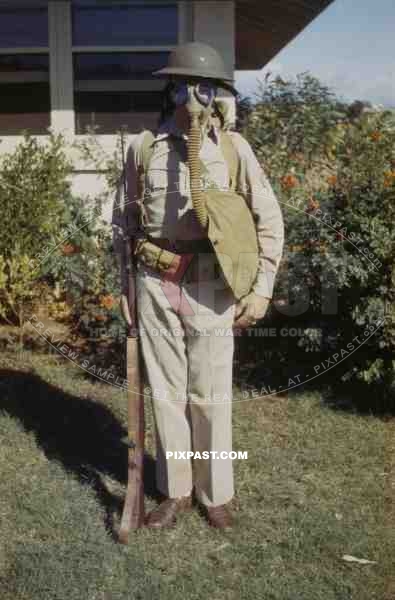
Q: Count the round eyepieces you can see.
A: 2